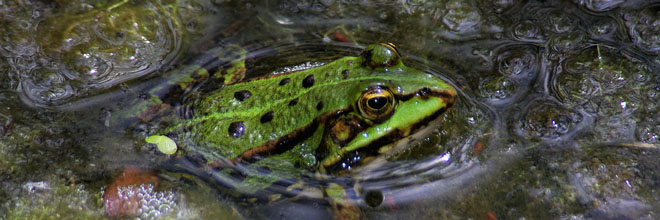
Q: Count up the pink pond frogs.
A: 0